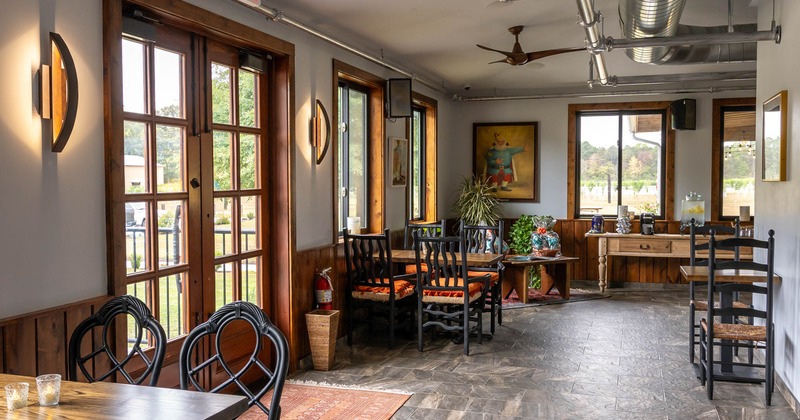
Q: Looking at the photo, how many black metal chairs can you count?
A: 2